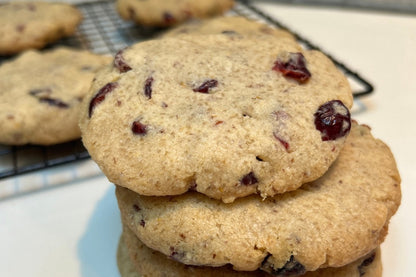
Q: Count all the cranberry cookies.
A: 7